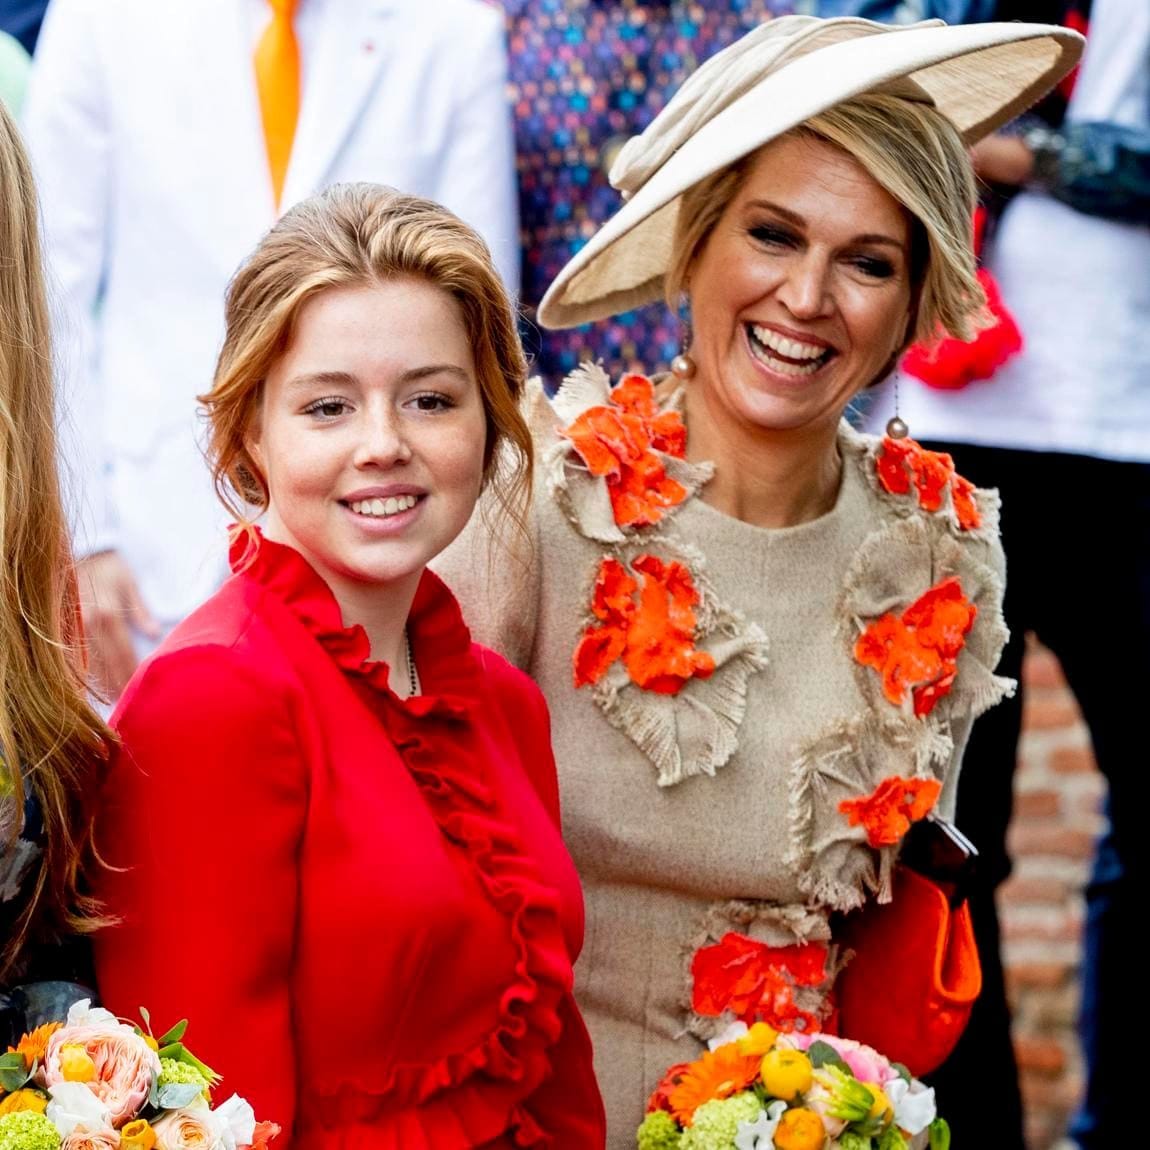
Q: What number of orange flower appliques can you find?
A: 6